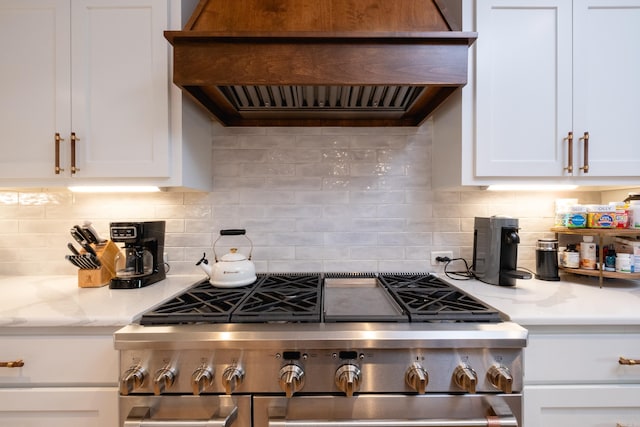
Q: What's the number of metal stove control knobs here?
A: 9